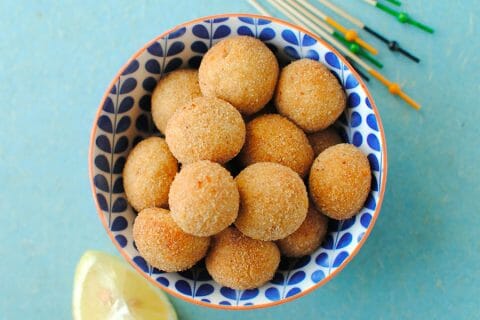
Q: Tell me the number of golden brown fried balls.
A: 13